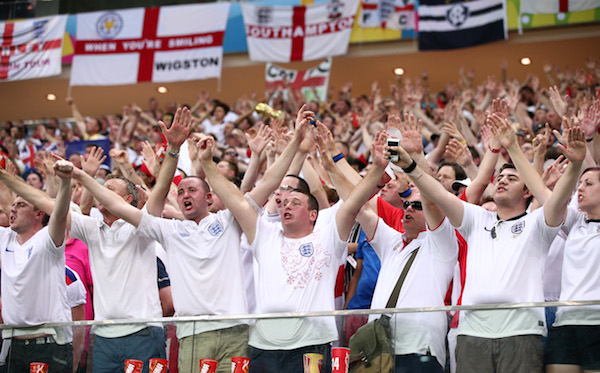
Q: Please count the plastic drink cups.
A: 7